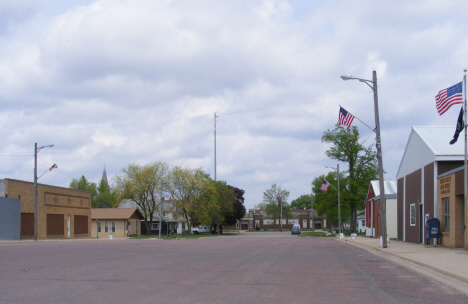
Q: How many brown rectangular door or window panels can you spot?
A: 3